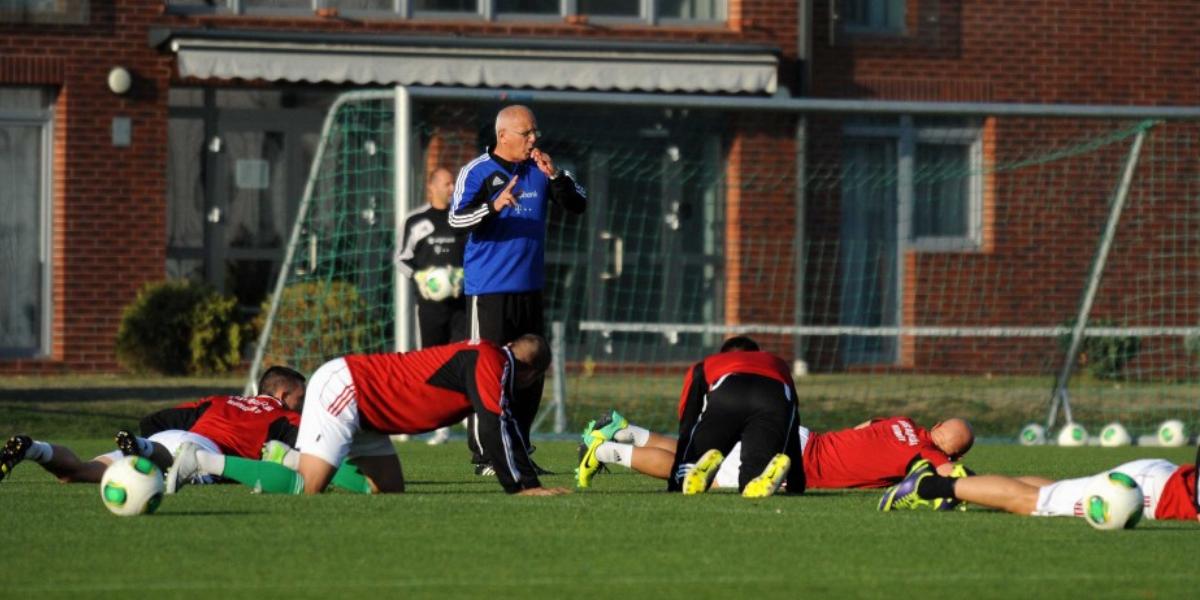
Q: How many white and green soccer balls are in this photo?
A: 7